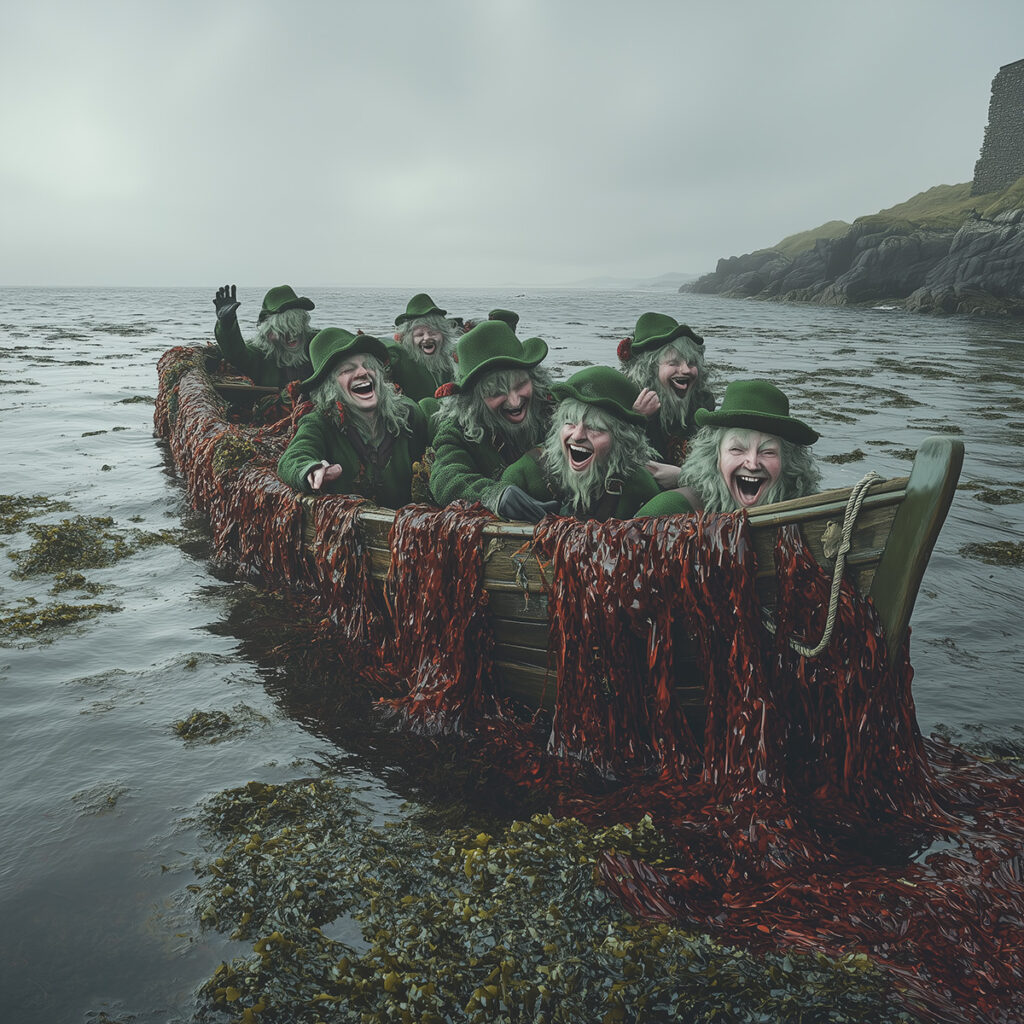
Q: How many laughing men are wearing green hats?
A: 7